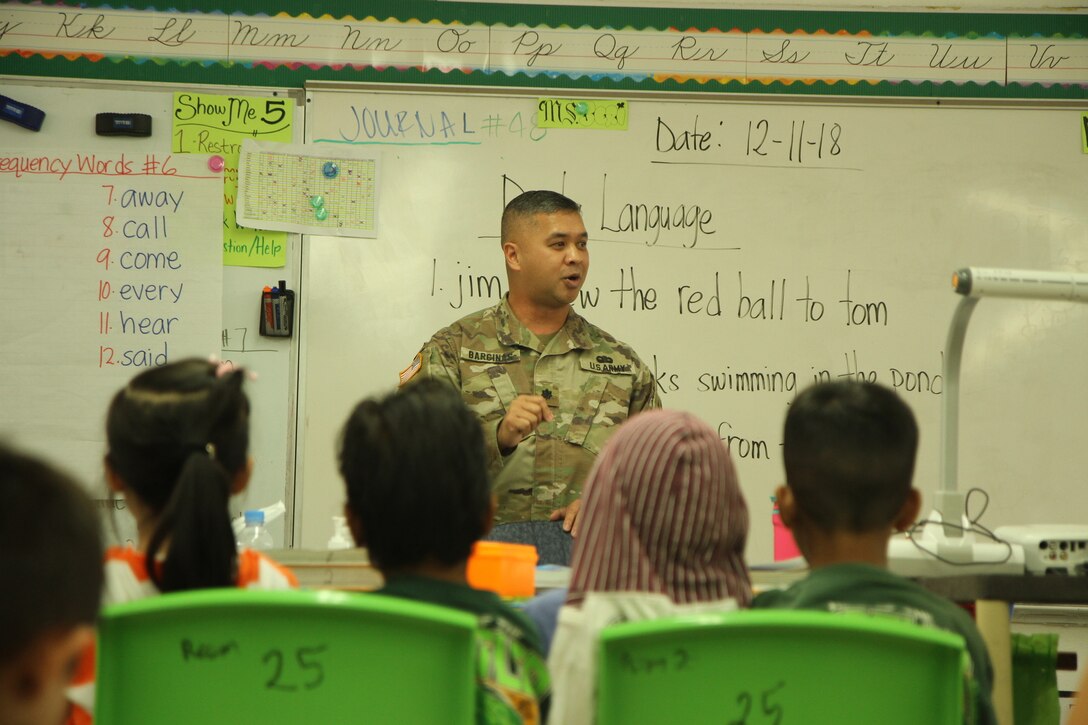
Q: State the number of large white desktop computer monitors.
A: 0